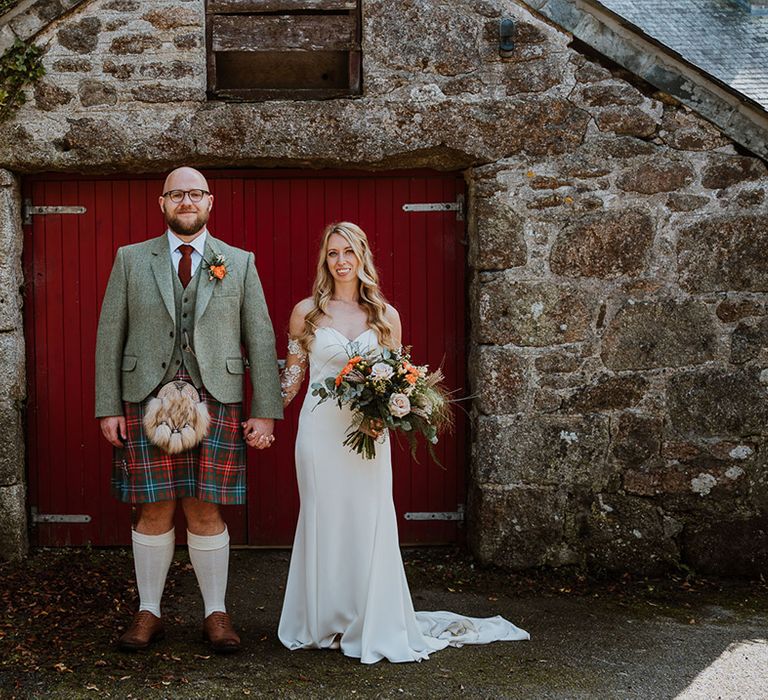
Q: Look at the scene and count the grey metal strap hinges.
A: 4